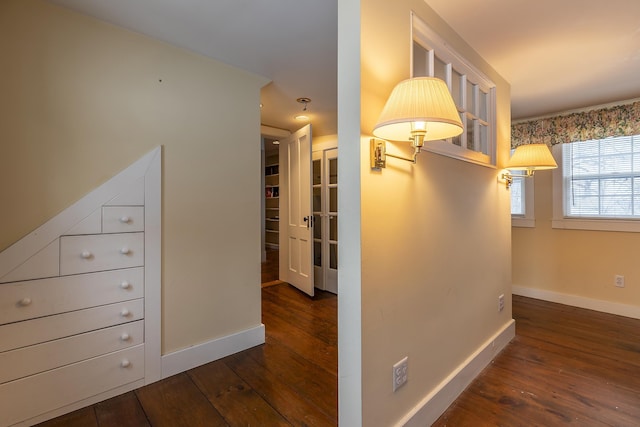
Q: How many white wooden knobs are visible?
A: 8